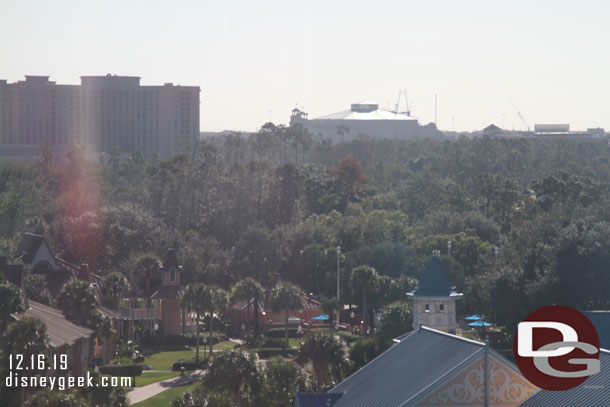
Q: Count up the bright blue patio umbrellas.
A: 3